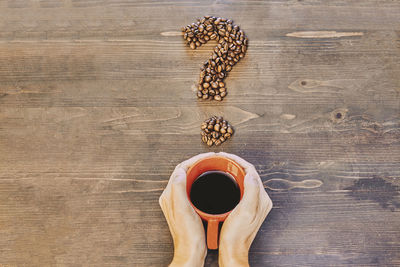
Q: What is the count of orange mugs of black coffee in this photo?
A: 1